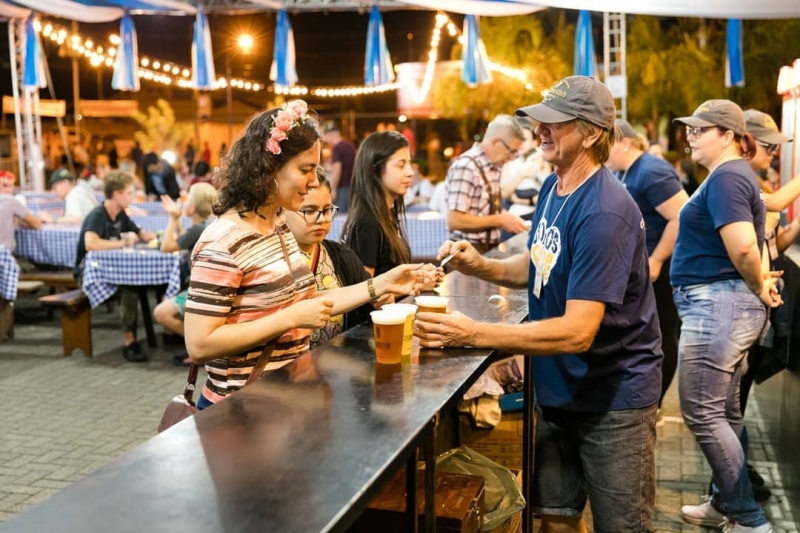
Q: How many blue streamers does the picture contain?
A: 8